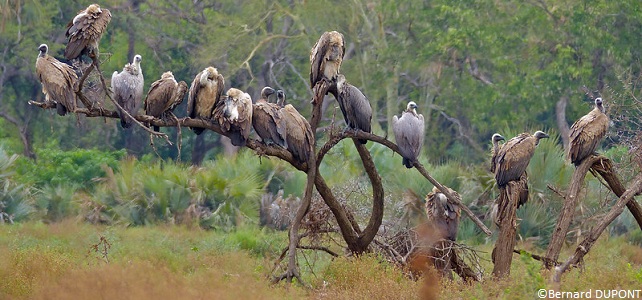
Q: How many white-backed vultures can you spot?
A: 15